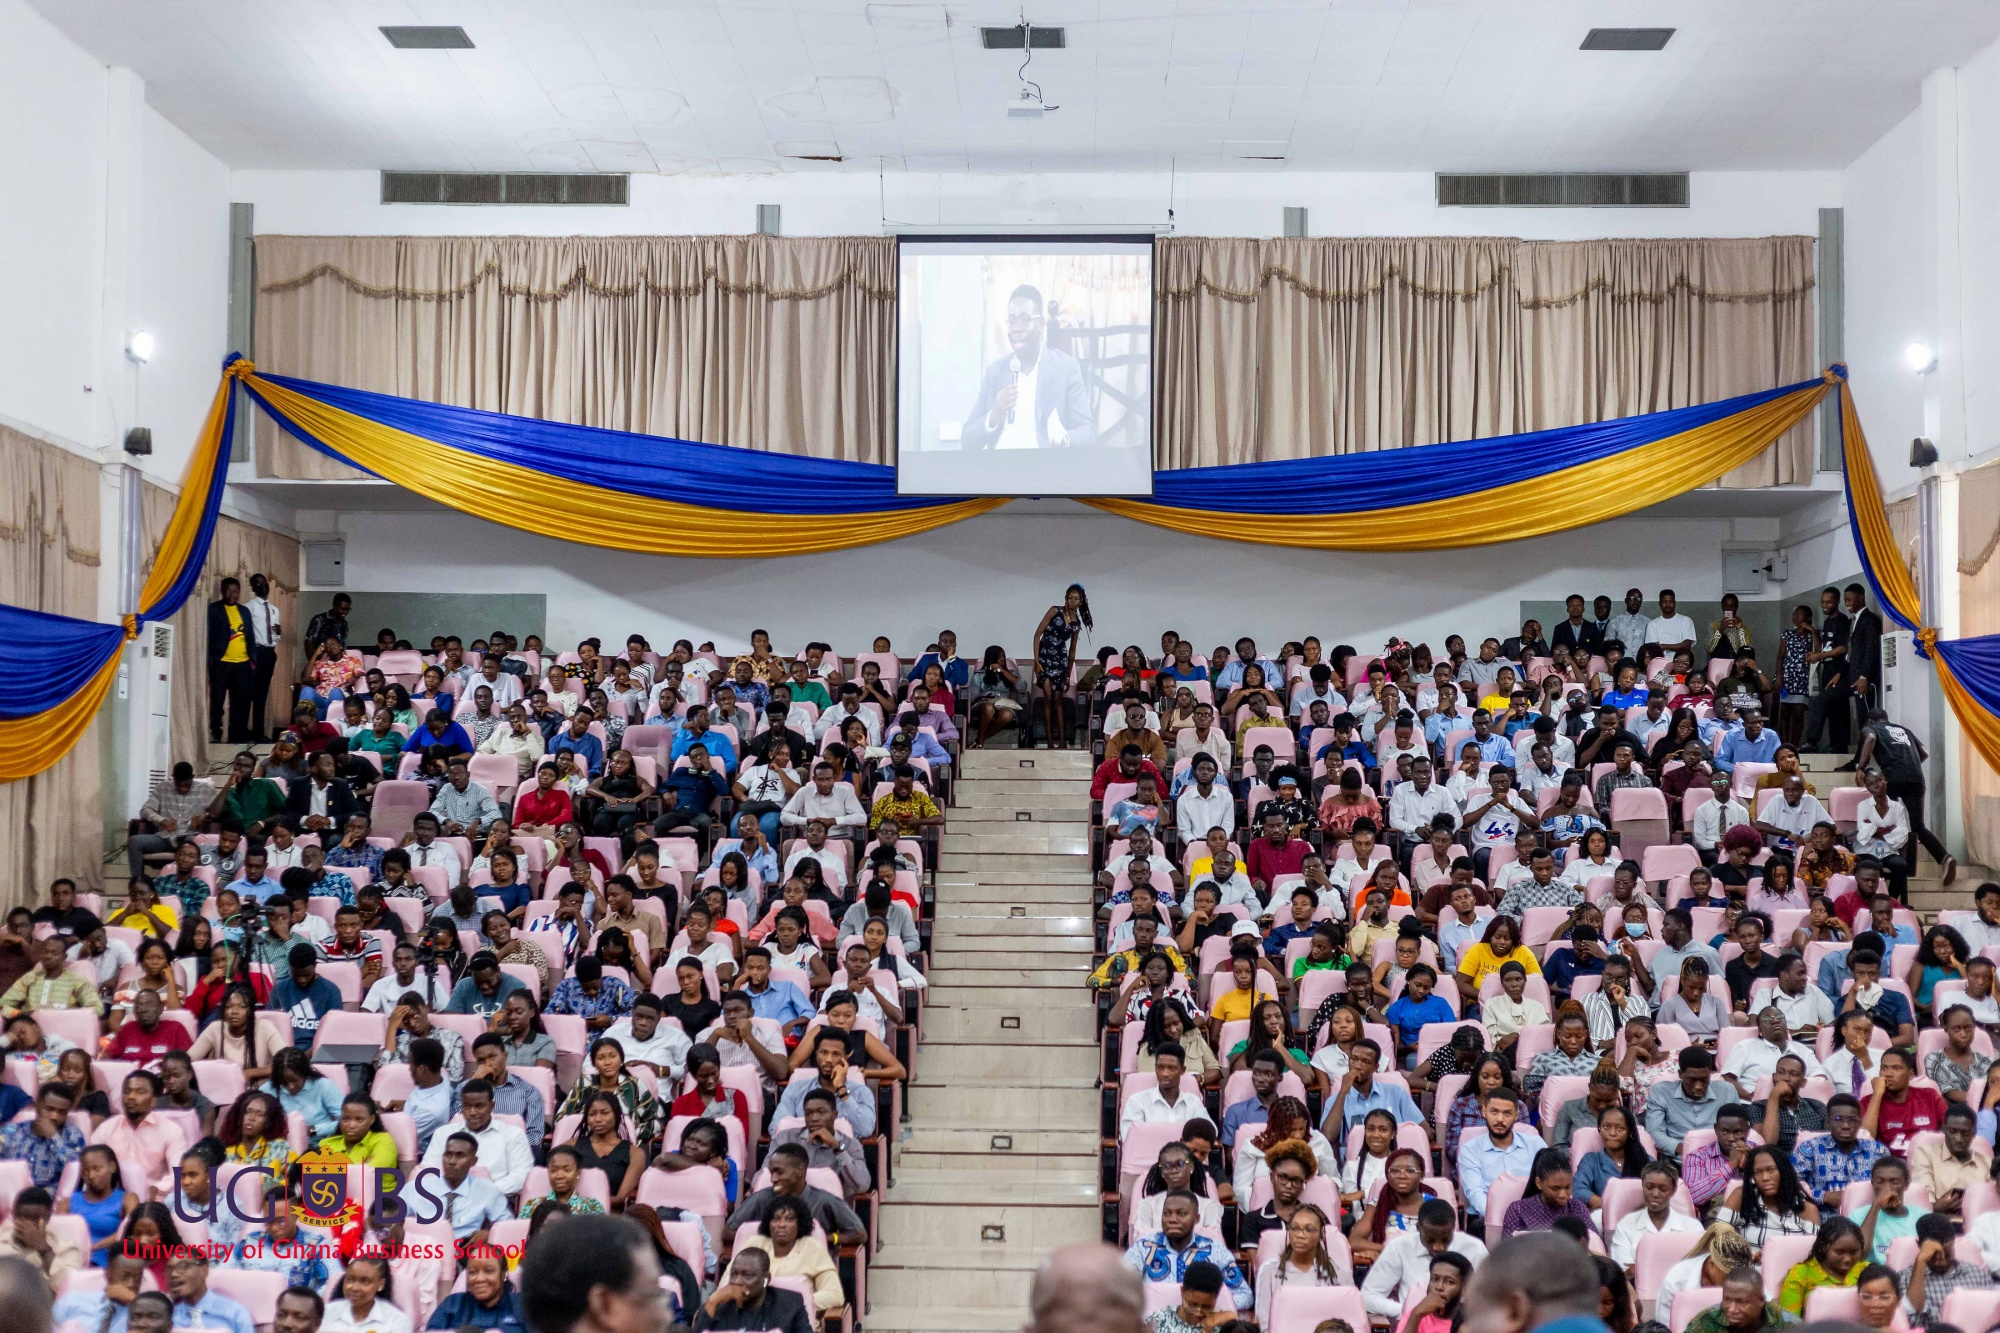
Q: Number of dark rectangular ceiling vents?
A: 3